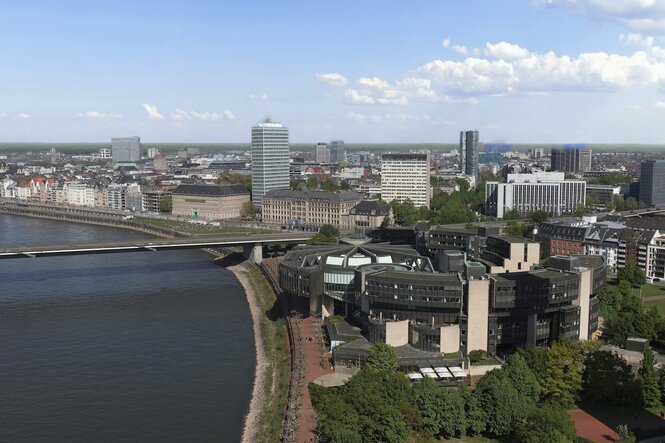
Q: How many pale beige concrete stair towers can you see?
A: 2